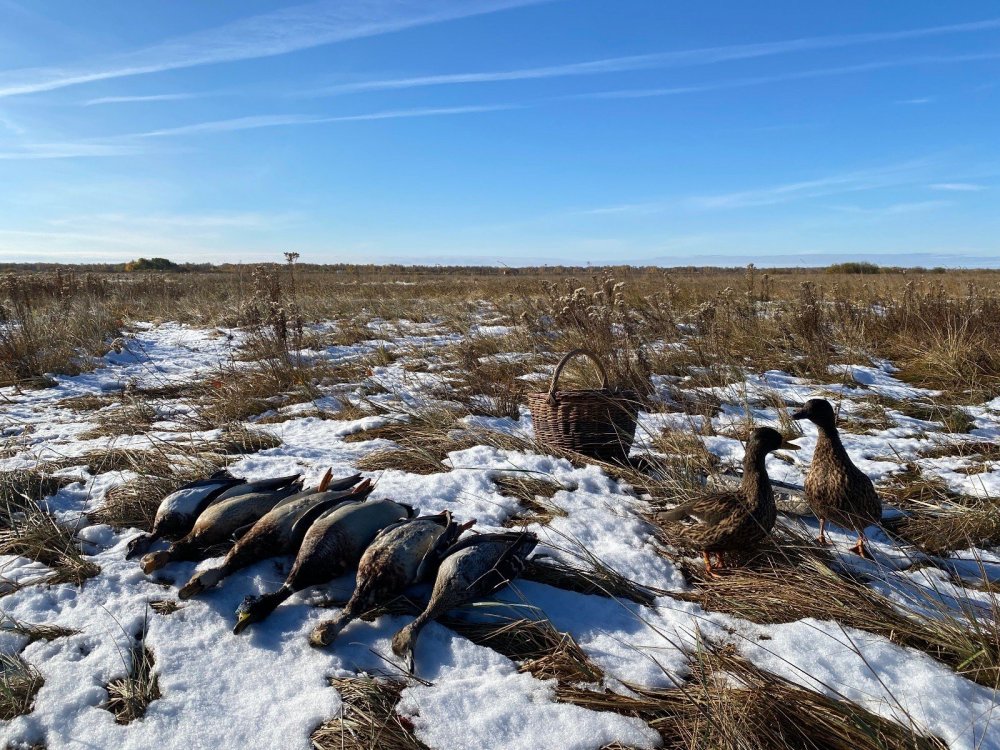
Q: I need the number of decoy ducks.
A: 2